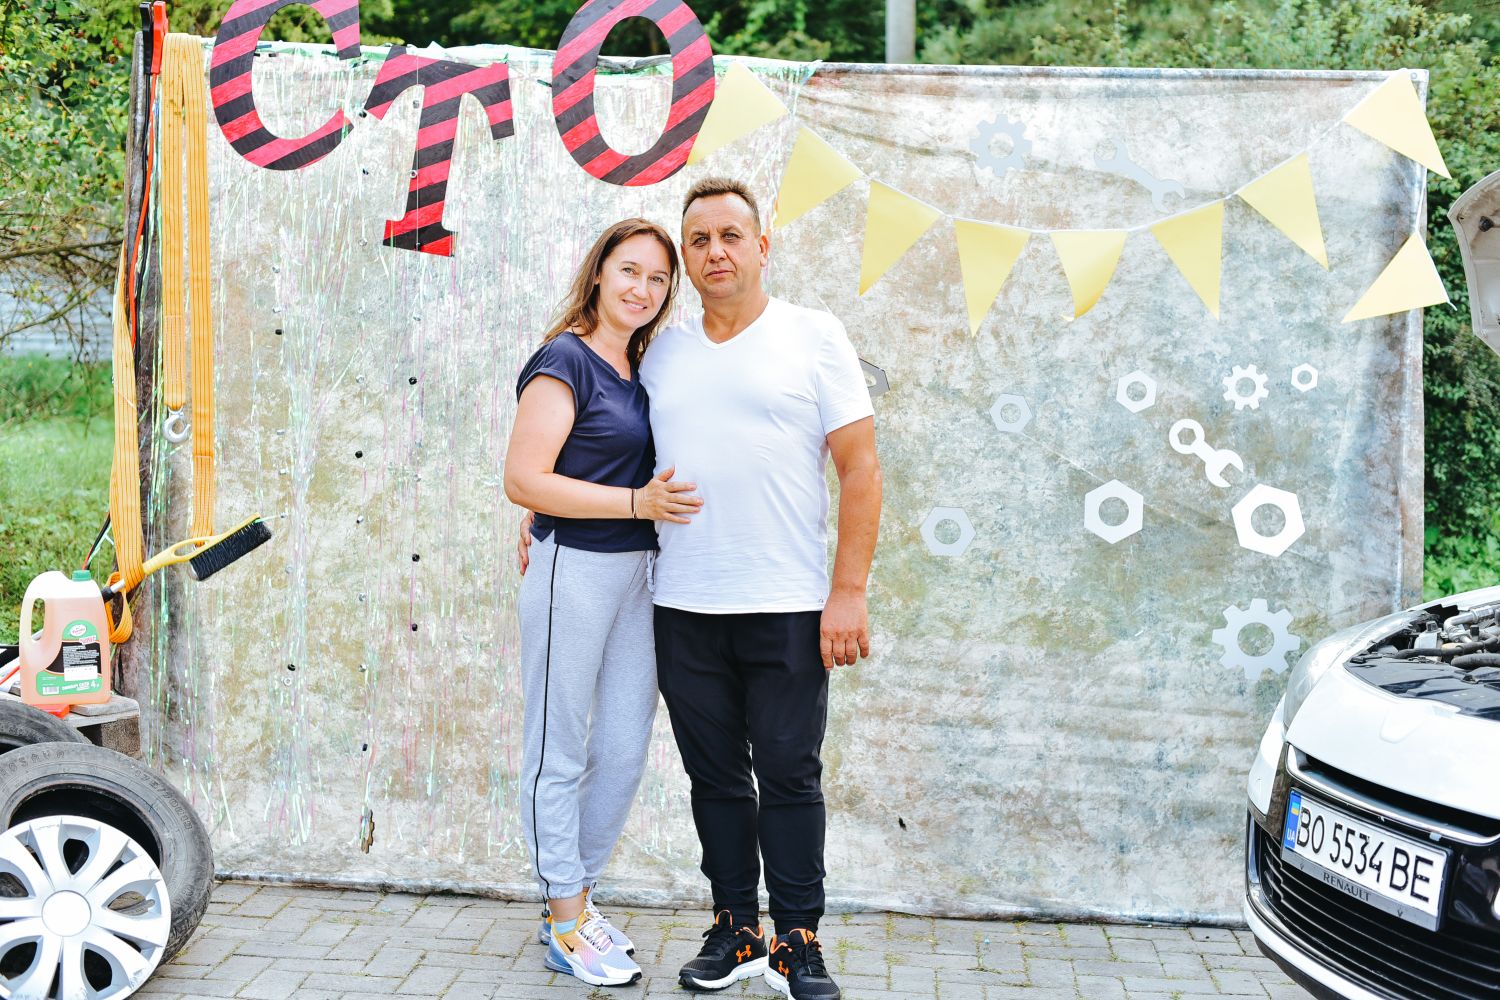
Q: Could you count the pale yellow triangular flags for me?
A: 9